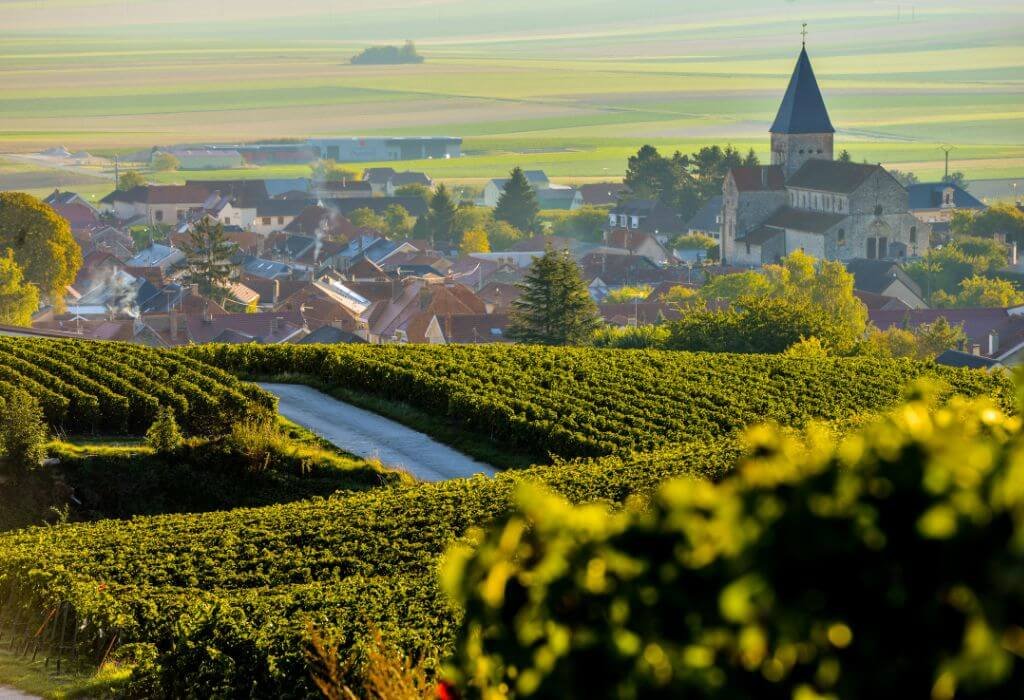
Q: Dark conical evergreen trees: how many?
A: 4